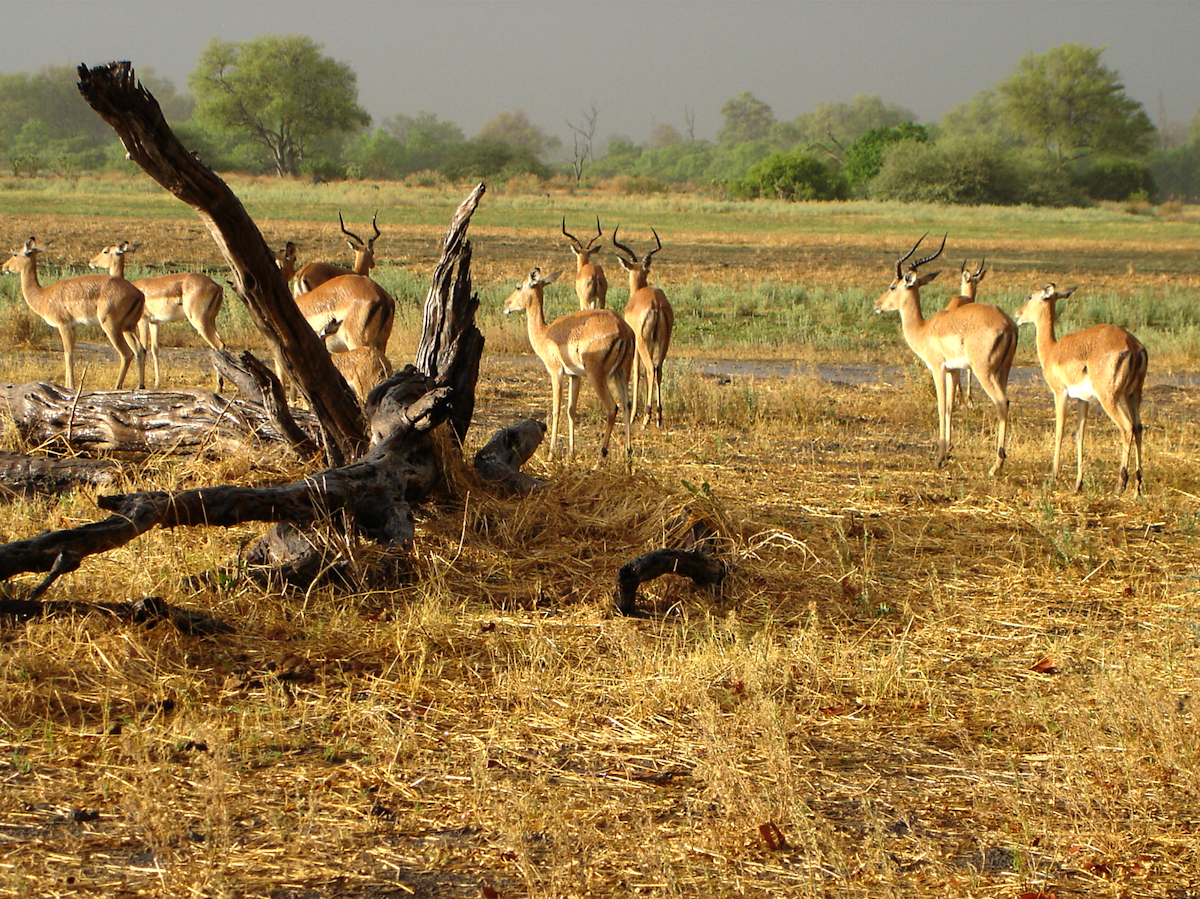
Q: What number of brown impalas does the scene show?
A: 11